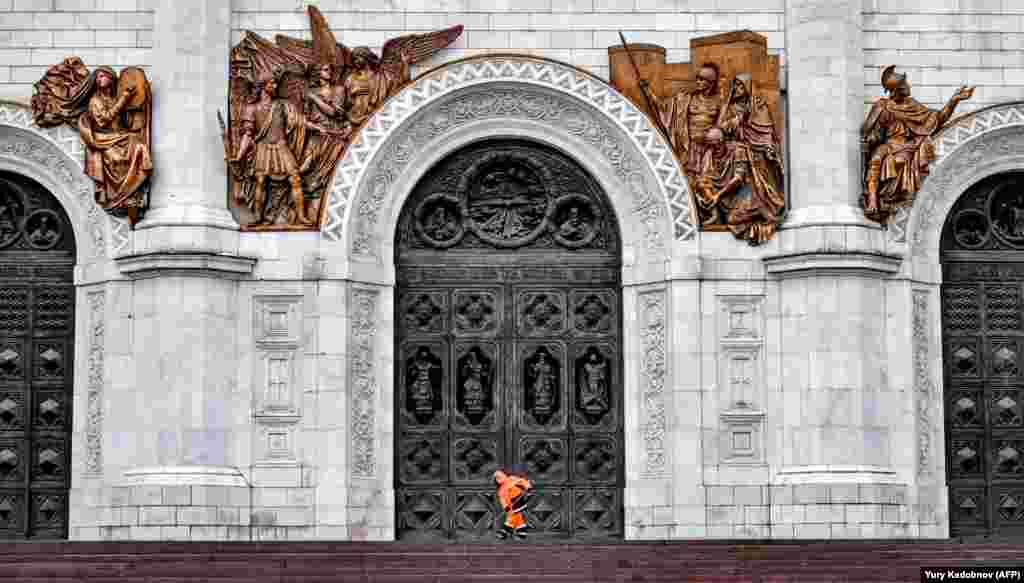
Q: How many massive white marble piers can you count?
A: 2